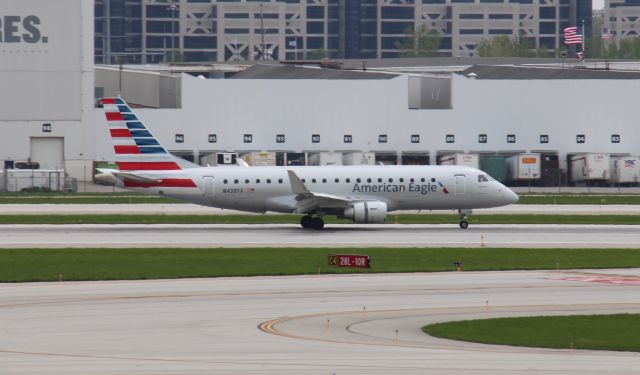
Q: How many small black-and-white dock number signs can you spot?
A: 15